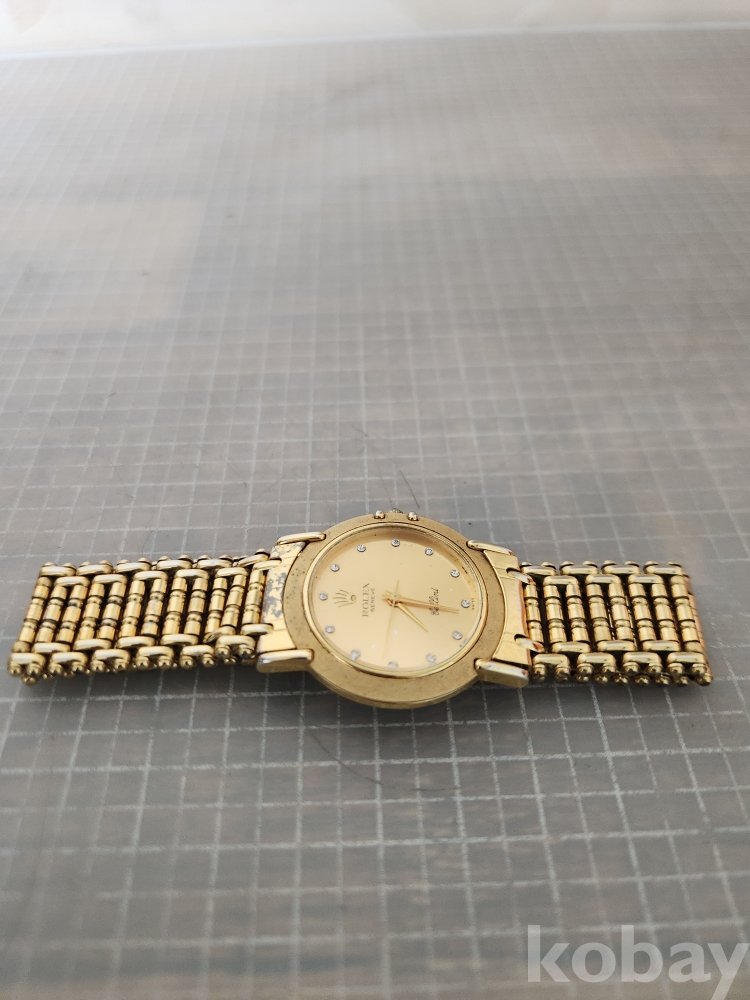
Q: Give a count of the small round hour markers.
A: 12